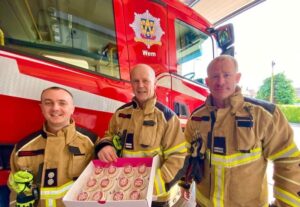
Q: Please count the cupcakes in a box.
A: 12